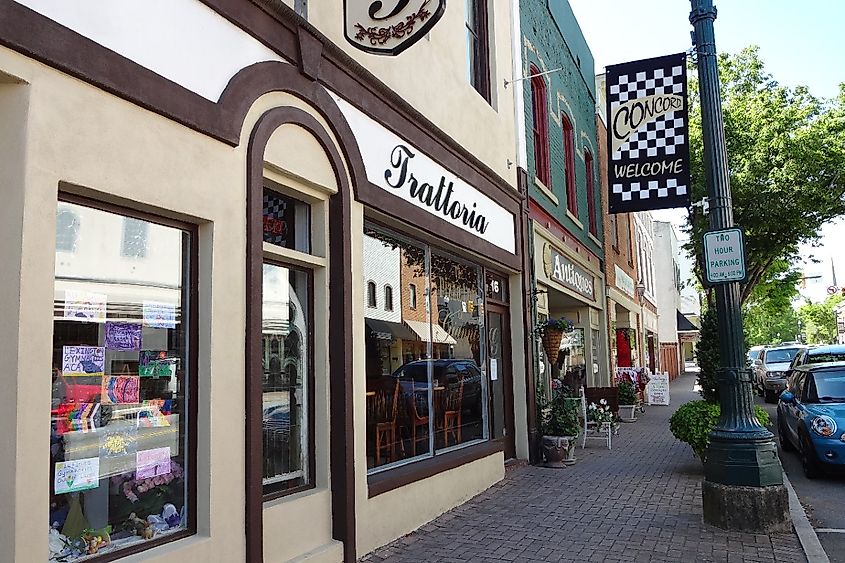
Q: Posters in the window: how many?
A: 11